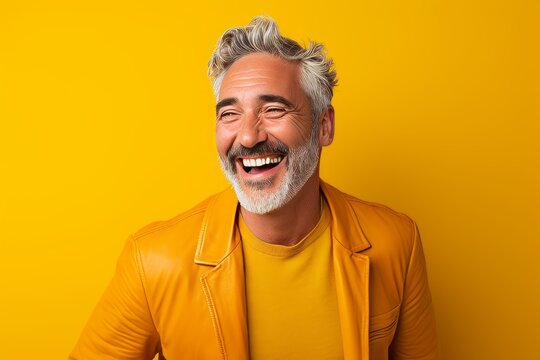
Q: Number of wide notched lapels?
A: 2